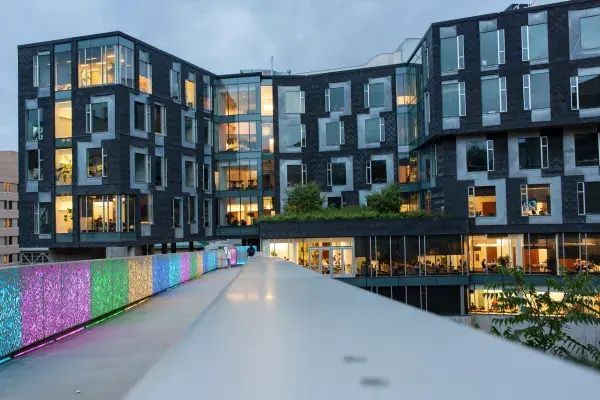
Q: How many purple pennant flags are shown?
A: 0